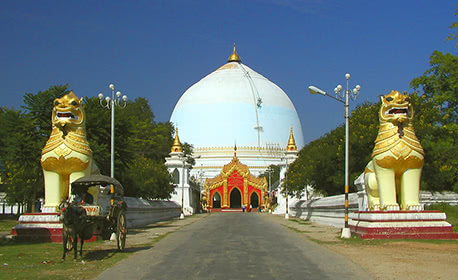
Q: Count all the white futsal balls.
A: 0